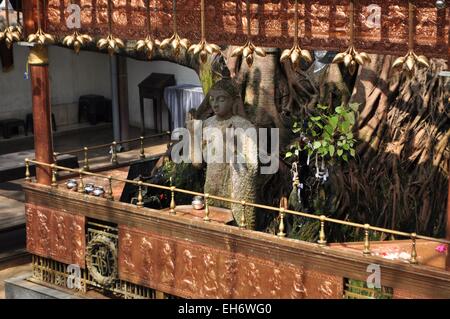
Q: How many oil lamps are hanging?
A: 11